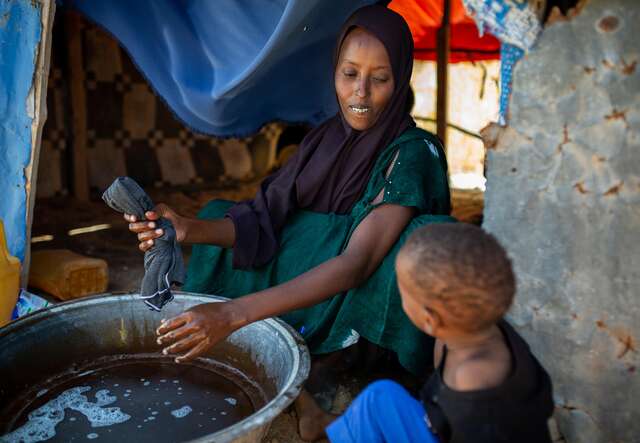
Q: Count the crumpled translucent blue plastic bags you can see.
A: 1